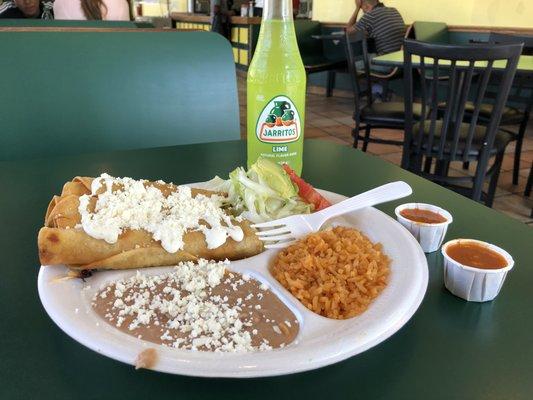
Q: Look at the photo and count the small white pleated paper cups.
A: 2